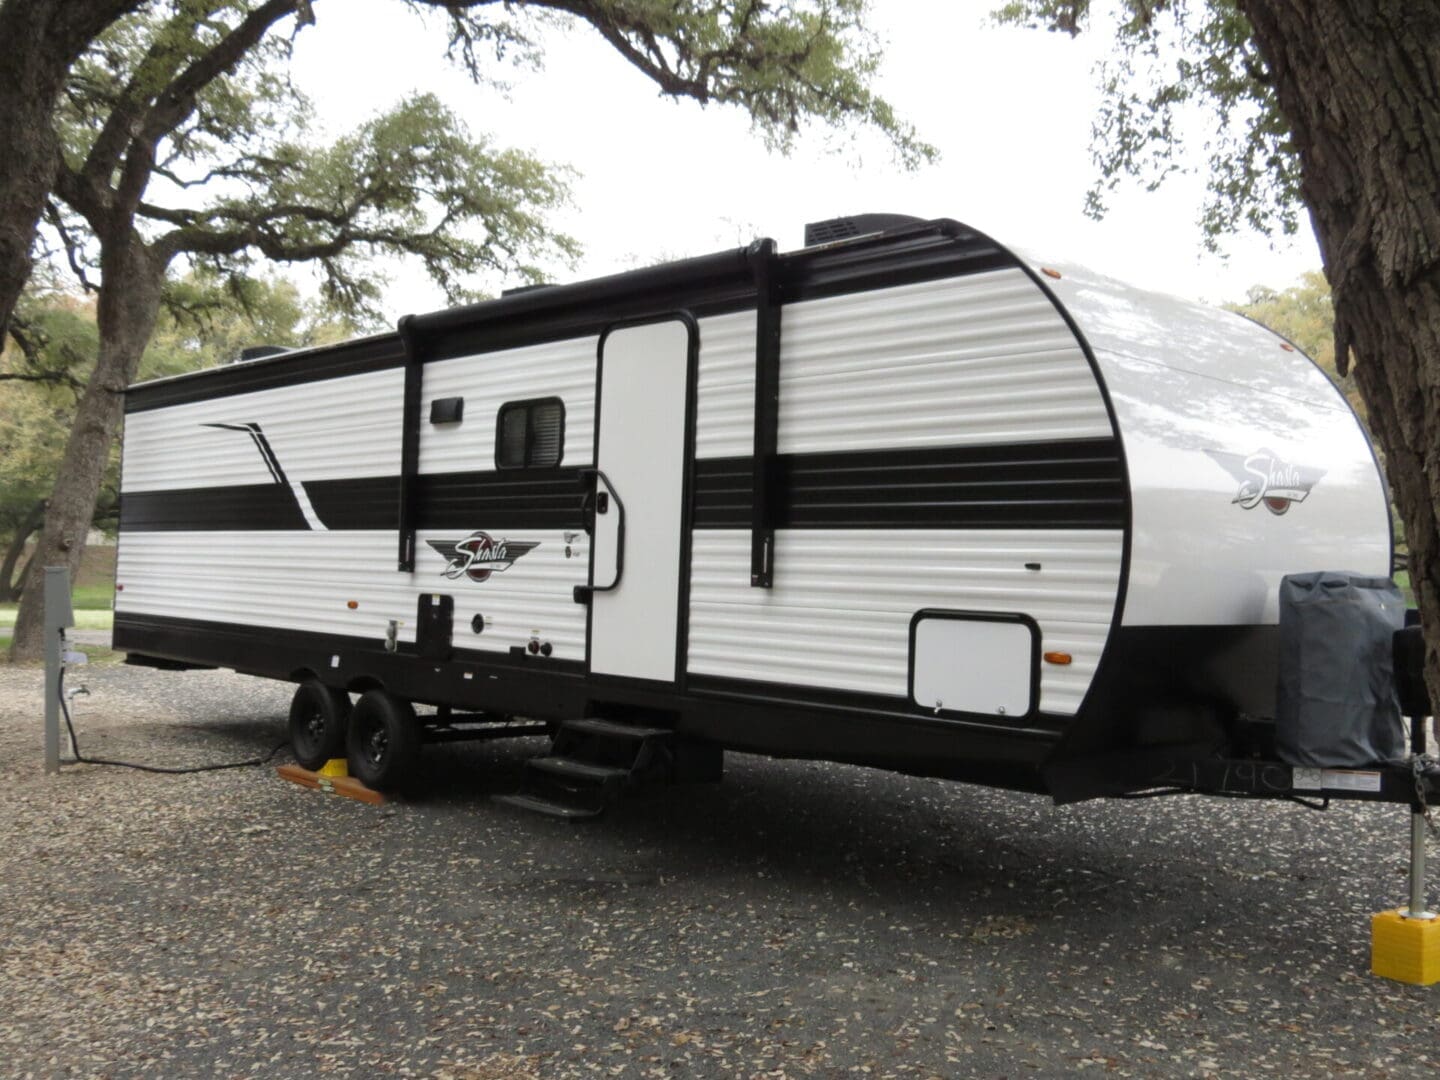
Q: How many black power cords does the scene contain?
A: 1